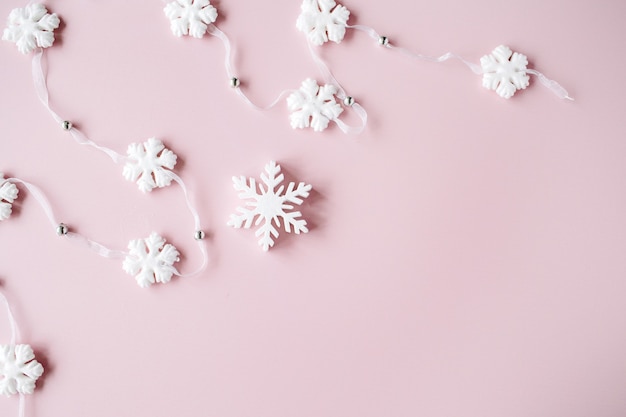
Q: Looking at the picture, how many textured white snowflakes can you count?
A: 9